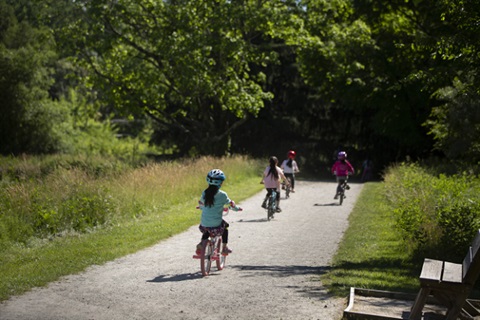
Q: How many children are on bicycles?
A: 4